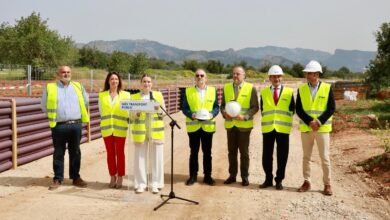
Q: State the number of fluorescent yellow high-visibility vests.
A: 7